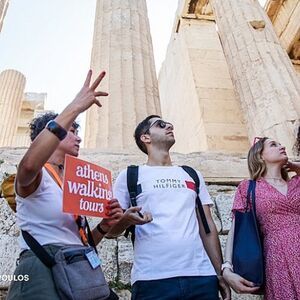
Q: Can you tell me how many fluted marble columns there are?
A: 3